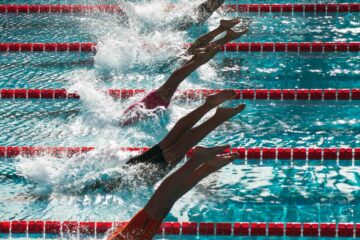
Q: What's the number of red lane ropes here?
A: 5